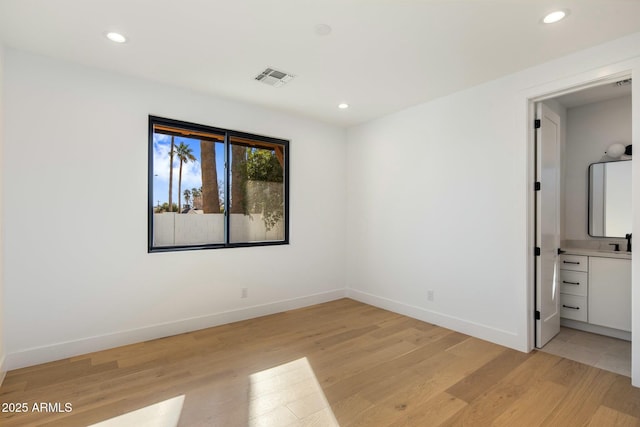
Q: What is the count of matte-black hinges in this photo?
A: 4